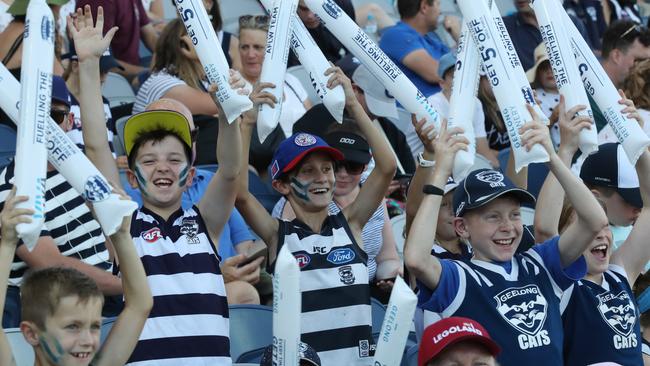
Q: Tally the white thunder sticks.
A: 13